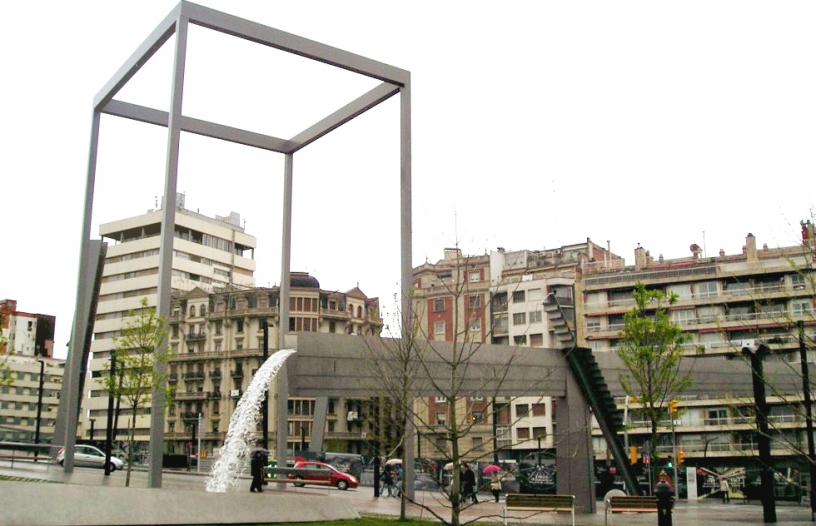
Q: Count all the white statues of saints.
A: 0